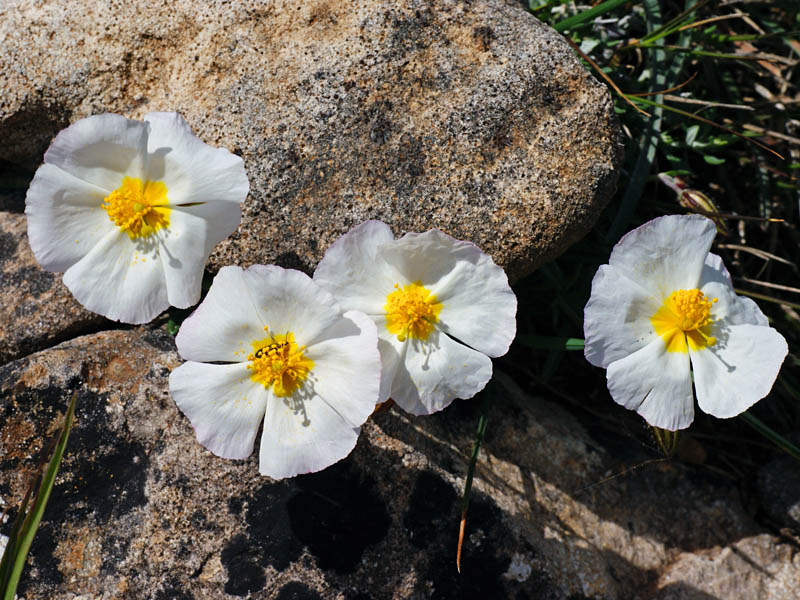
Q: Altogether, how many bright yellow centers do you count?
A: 4